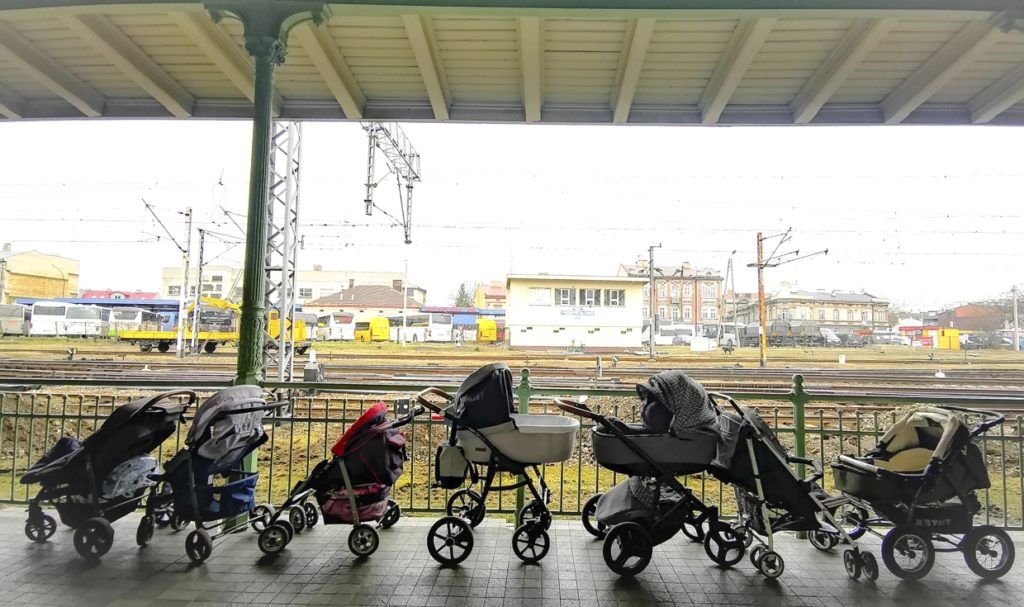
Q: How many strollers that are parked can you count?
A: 7